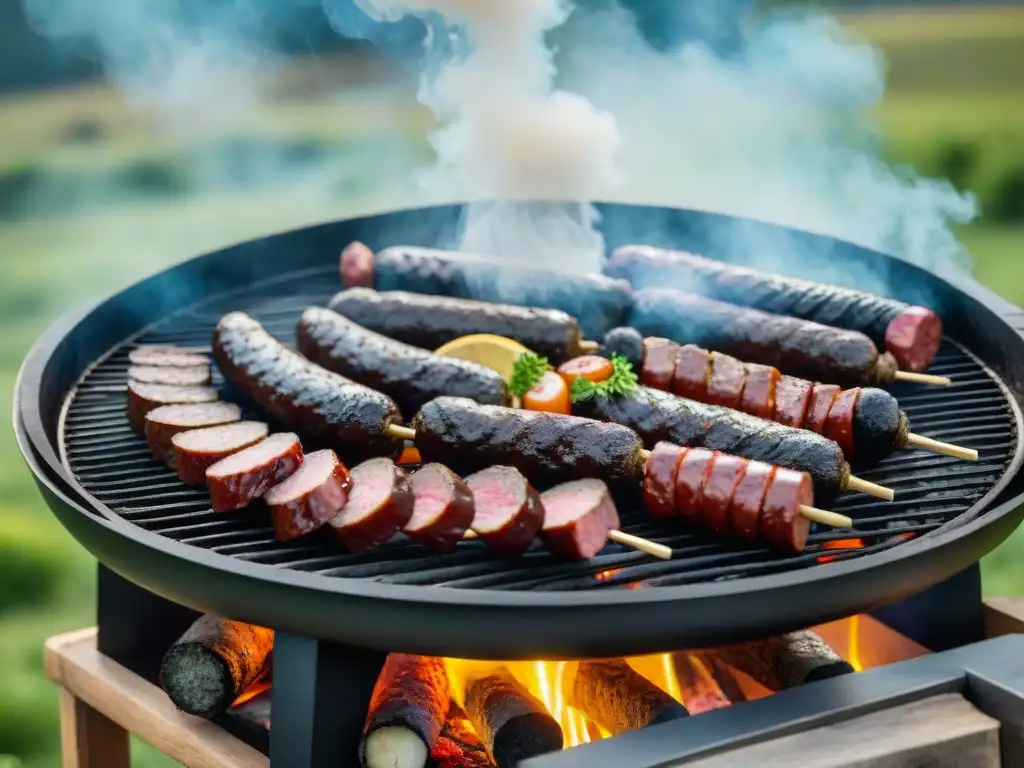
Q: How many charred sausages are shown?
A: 8